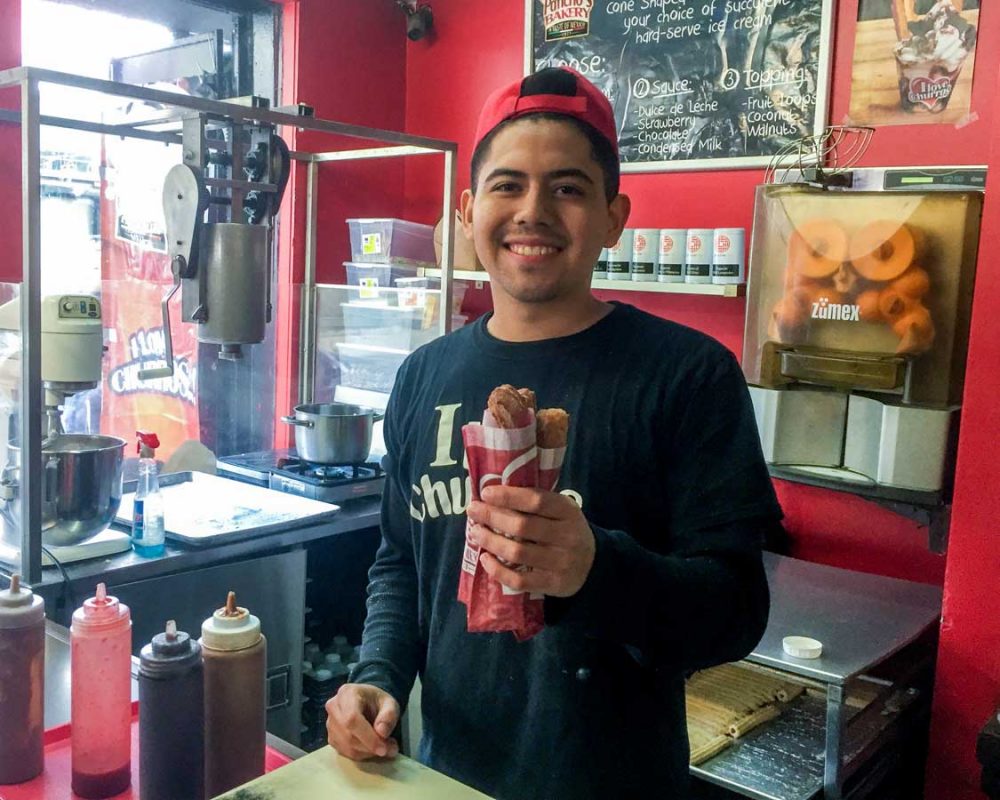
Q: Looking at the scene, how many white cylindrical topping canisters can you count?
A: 6